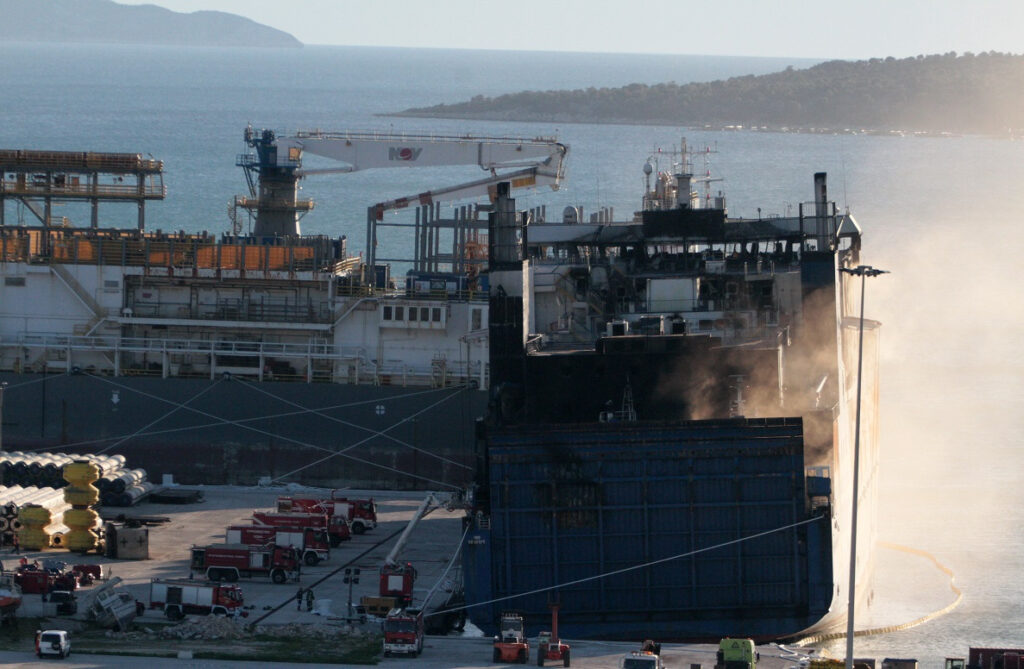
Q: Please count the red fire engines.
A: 7